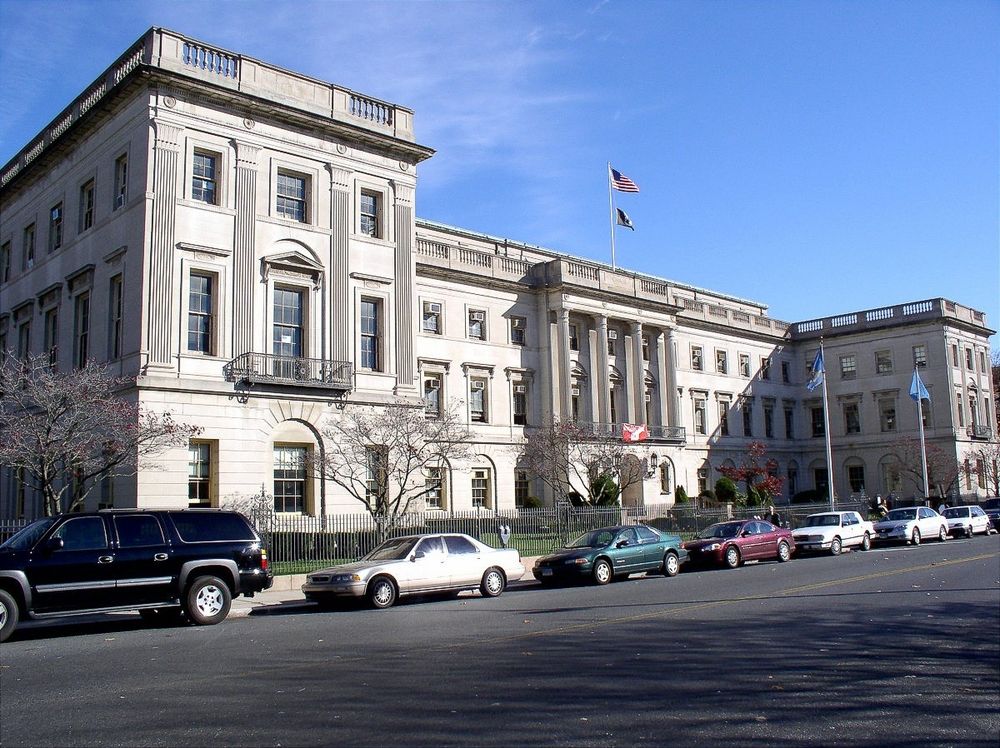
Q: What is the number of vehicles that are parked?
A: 8